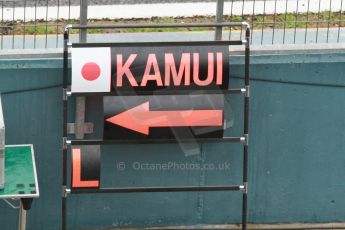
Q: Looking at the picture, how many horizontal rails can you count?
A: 5